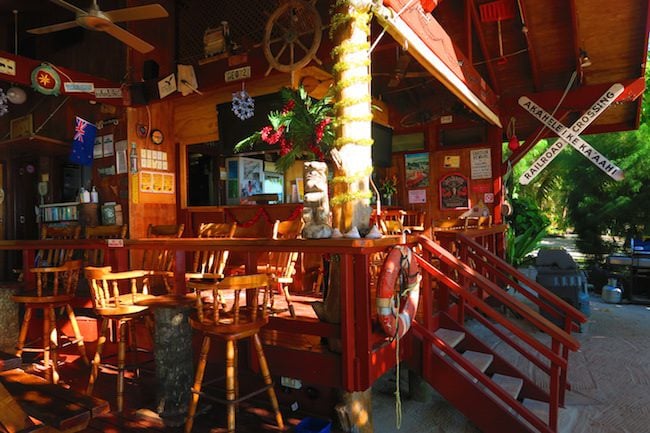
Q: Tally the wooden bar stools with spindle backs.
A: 3